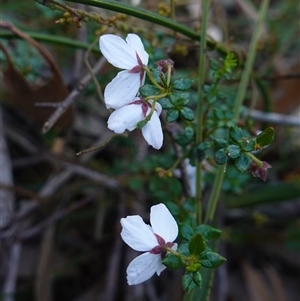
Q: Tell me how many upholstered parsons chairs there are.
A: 0